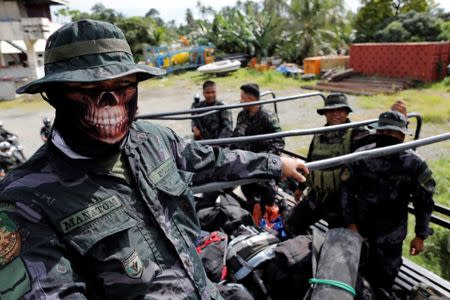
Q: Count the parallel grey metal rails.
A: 4